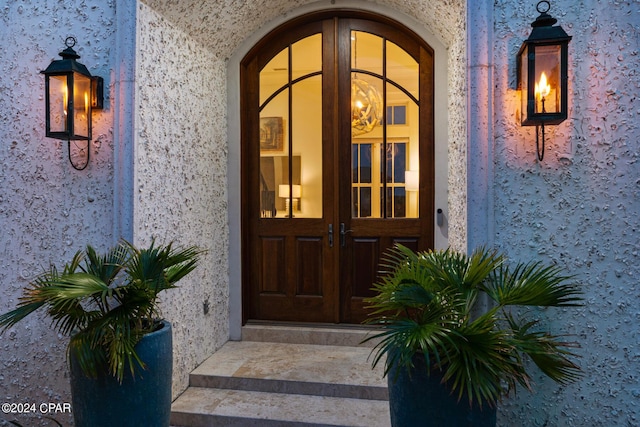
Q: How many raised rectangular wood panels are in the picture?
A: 4